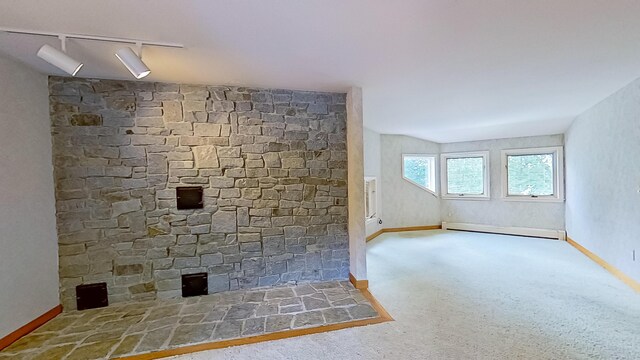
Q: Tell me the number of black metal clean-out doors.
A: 3